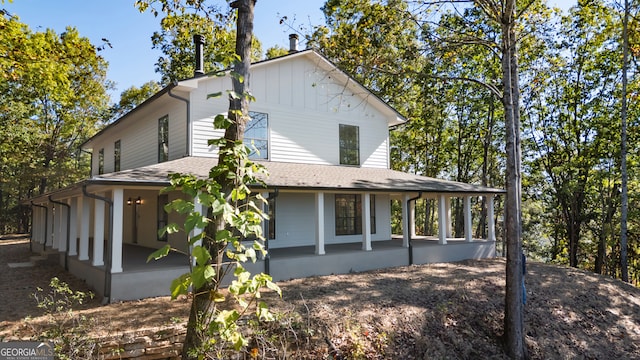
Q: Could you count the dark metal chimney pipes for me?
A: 2